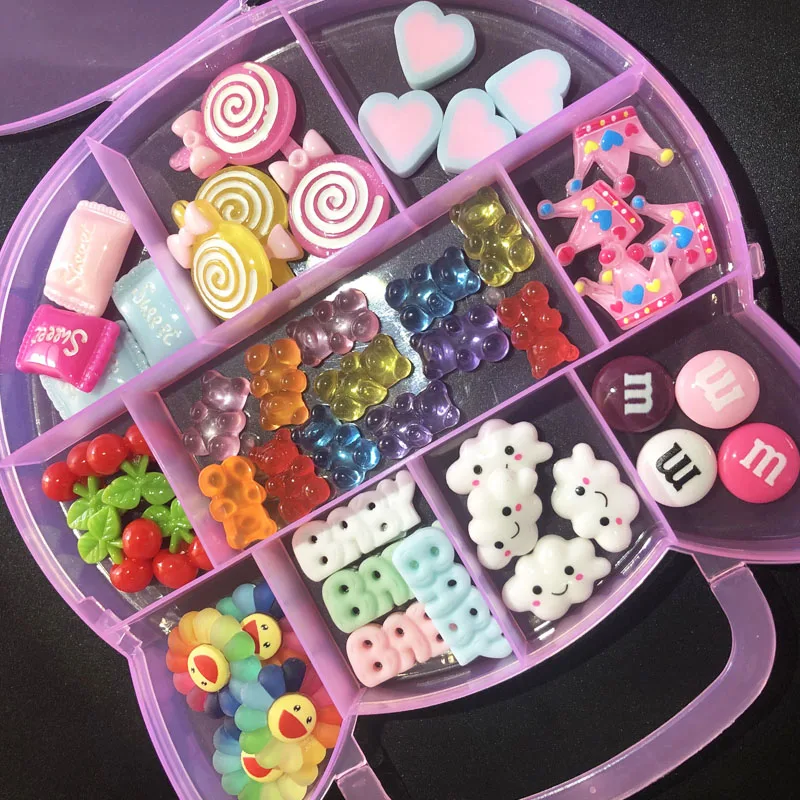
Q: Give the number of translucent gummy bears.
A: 12